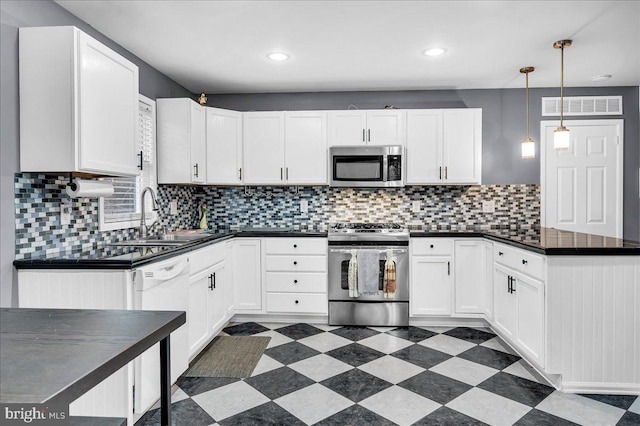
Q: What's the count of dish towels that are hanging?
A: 3